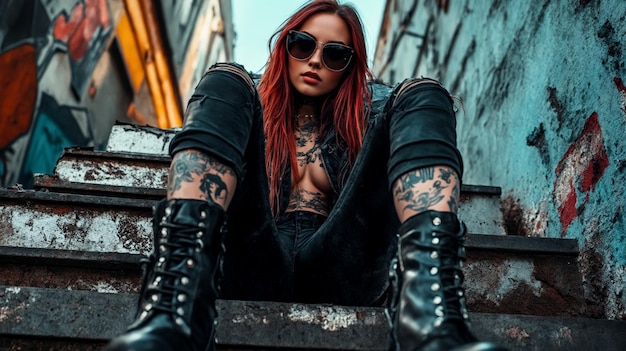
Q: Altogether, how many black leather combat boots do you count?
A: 2